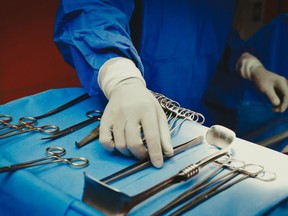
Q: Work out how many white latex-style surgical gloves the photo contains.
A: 2